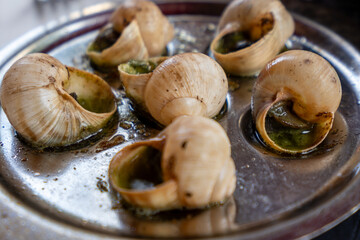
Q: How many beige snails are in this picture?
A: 6